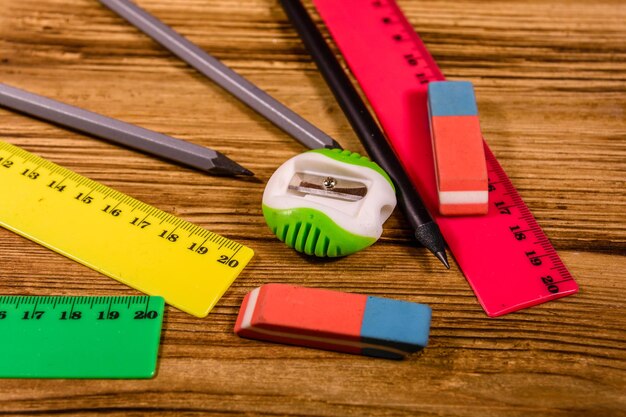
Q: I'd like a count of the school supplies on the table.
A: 9